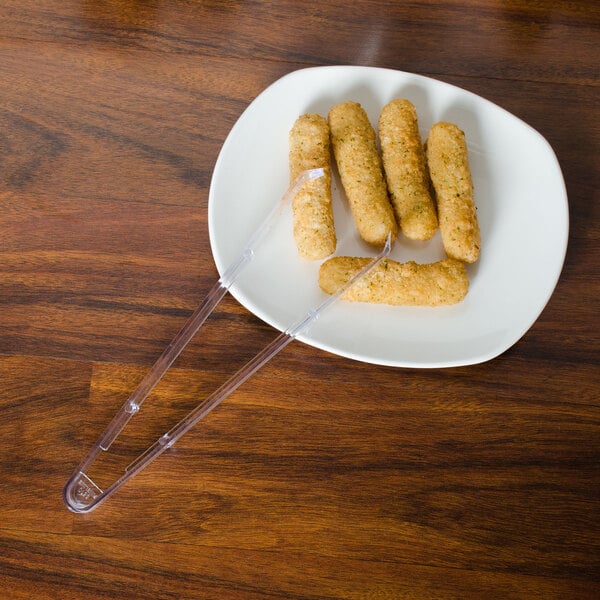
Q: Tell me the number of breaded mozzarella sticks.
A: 5